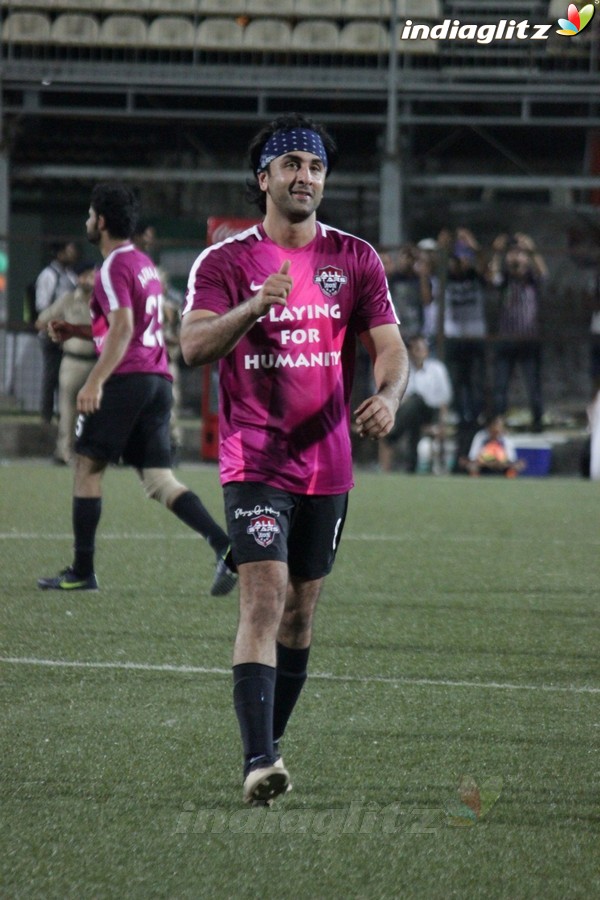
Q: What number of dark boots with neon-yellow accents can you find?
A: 2